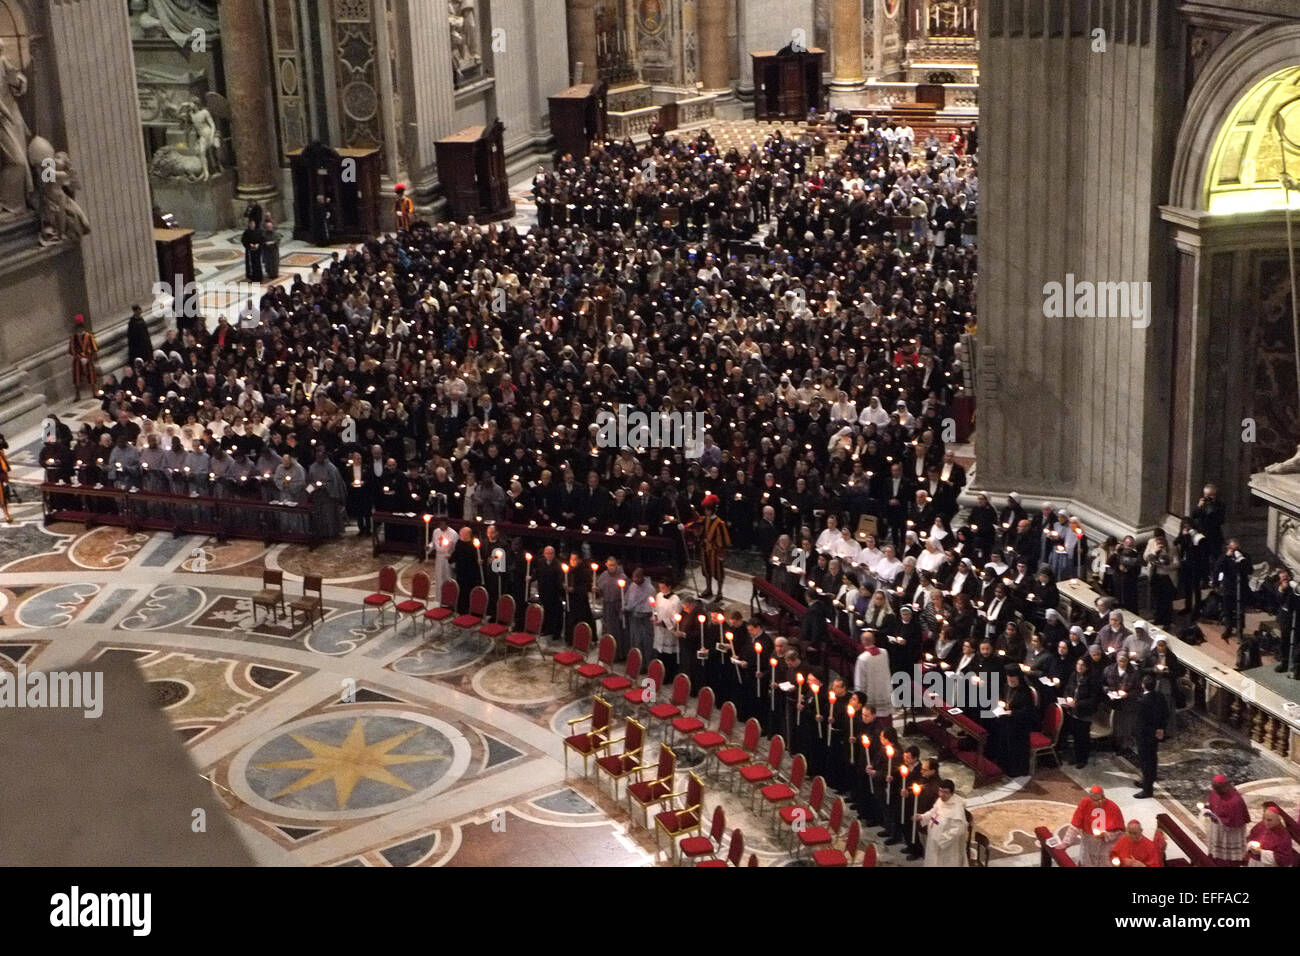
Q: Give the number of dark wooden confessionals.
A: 5